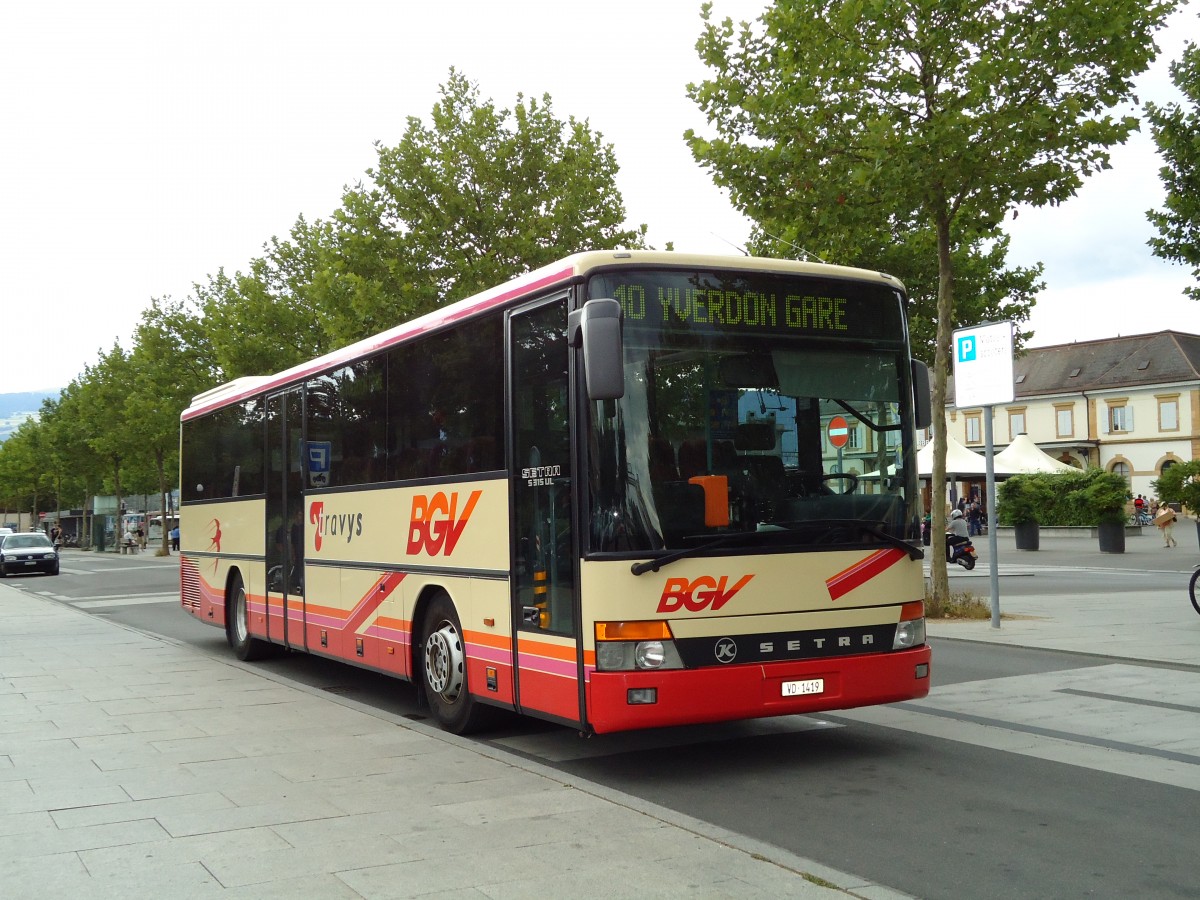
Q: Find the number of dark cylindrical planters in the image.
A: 2